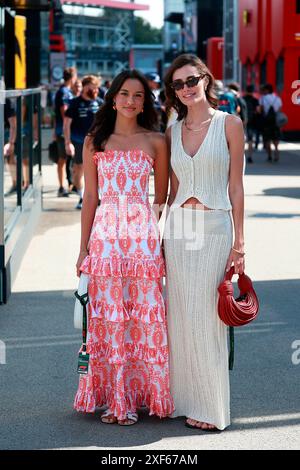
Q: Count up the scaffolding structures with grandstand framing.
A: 1